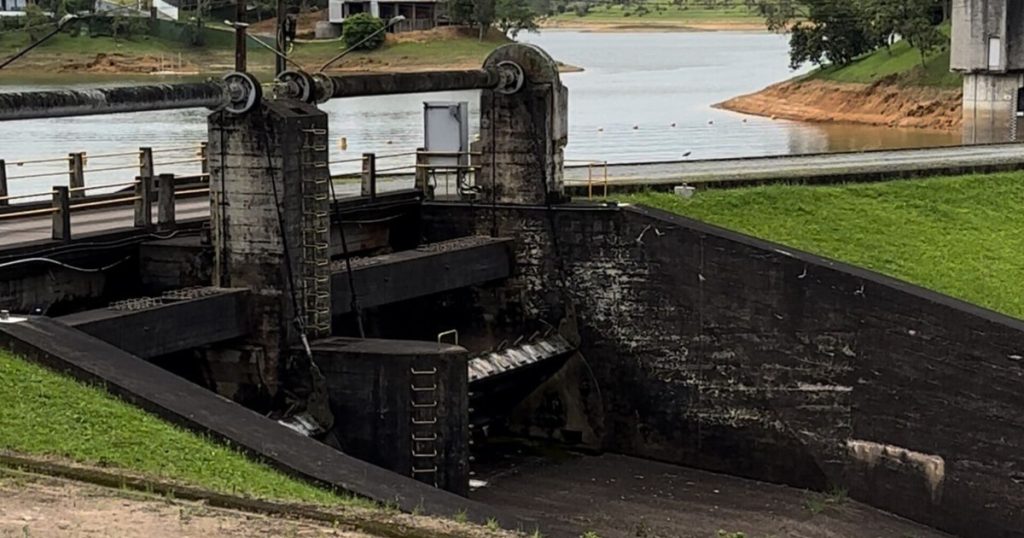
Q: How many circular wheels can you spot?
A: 3